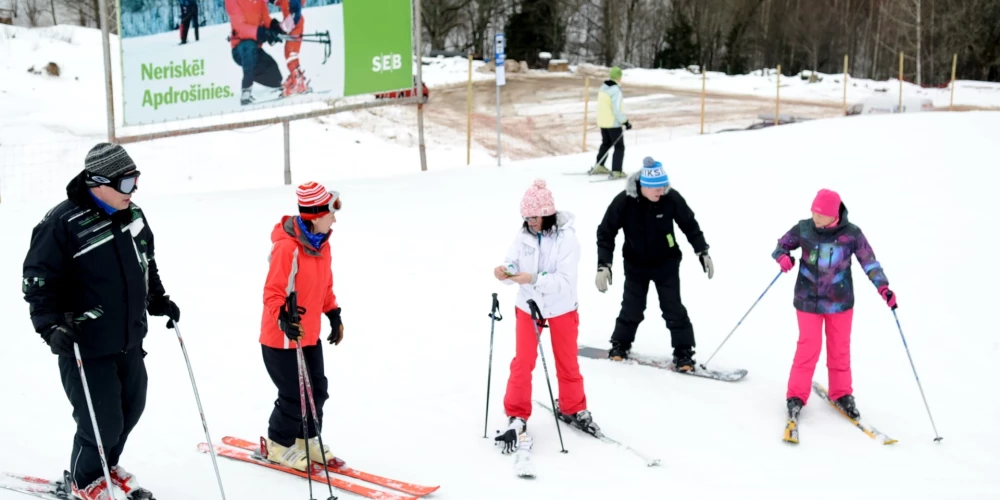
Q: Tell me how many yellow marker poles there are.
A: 7